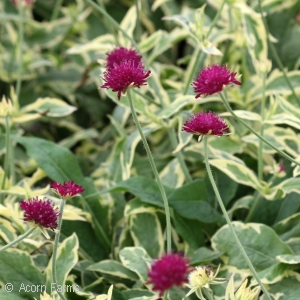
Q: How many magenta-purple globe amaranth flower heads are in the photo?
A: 7